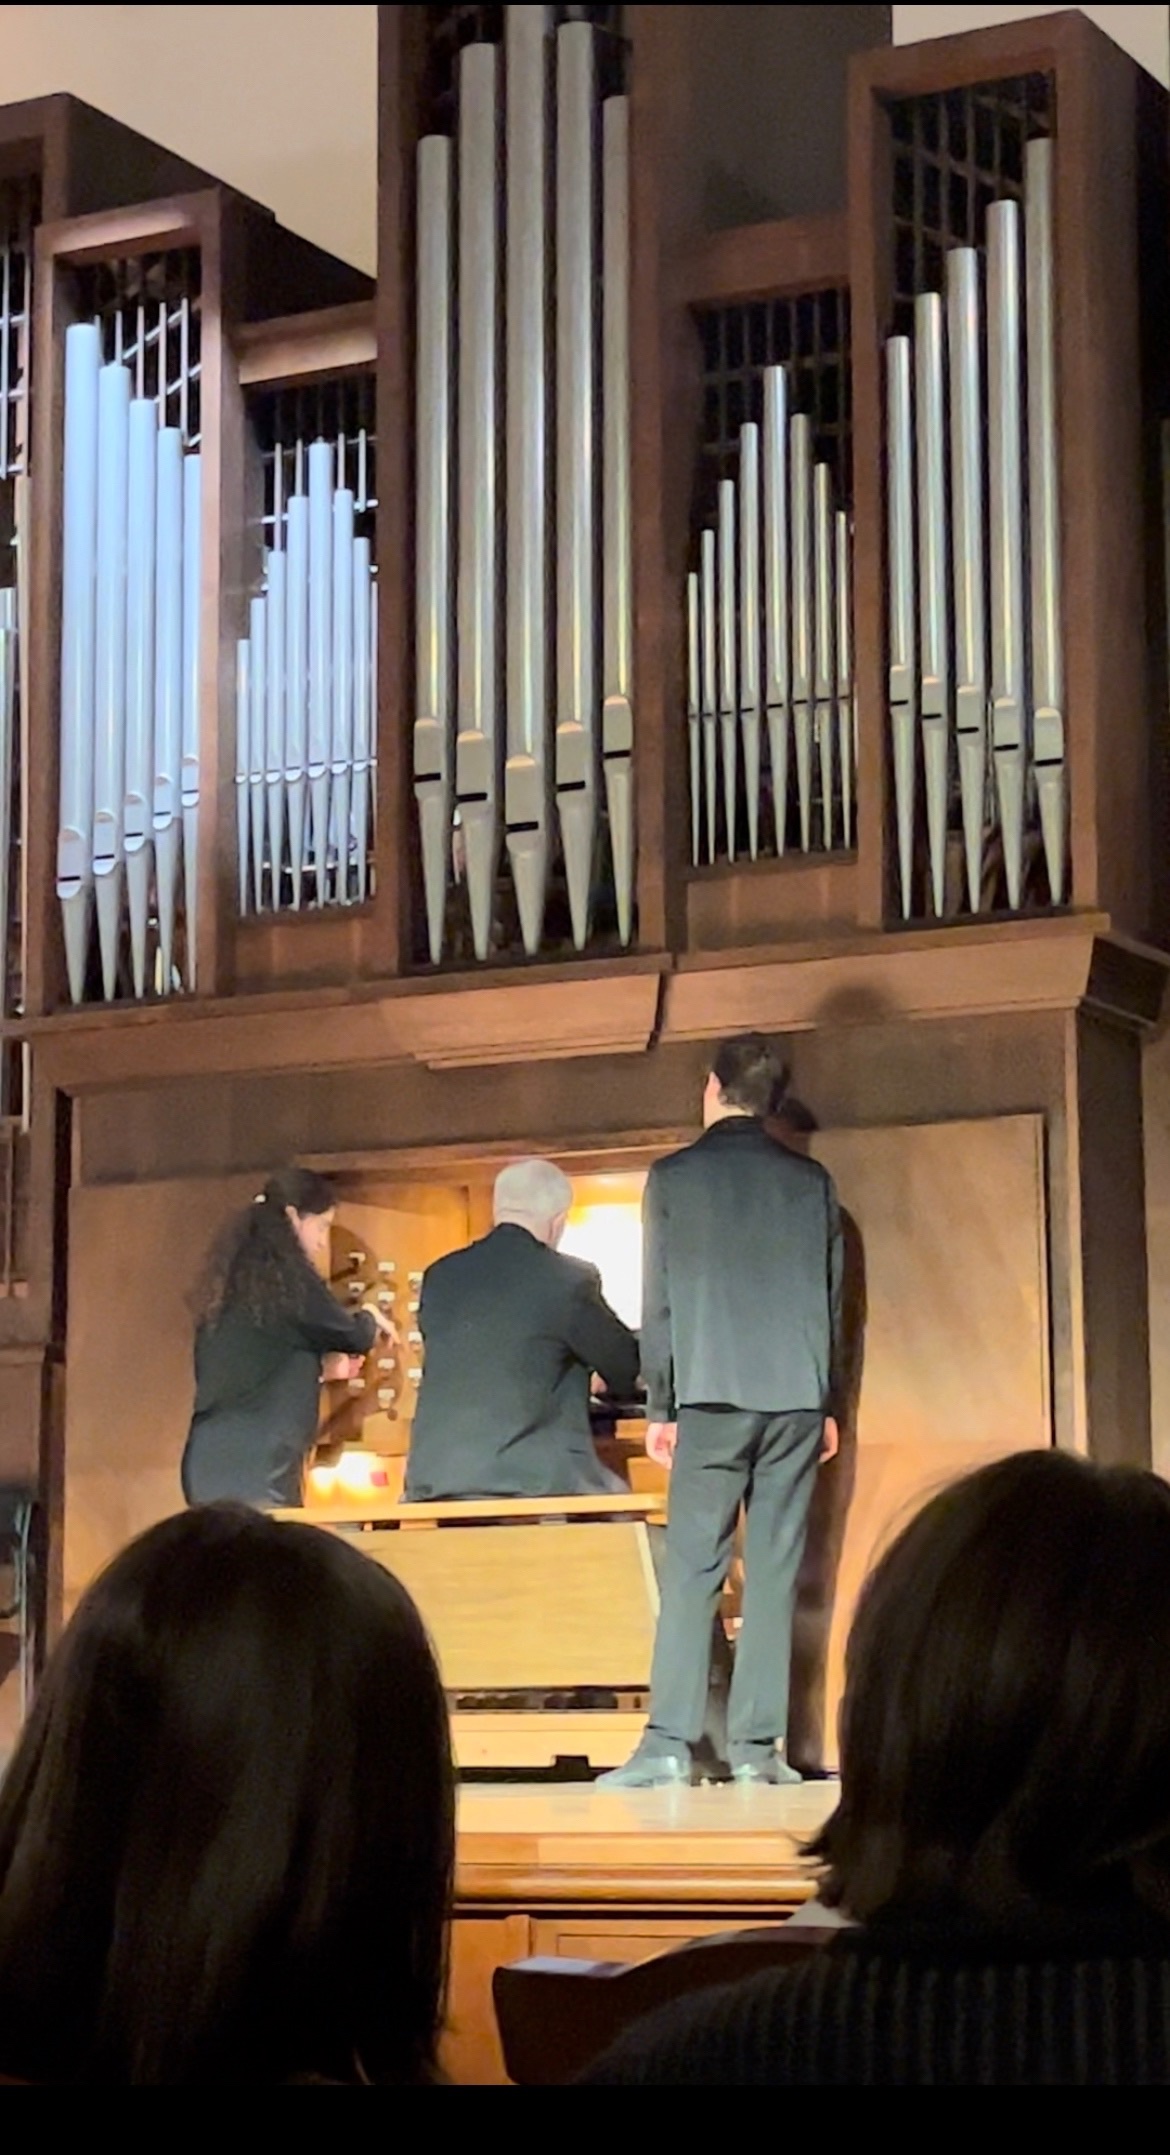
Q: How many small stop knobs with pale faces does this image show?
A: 11